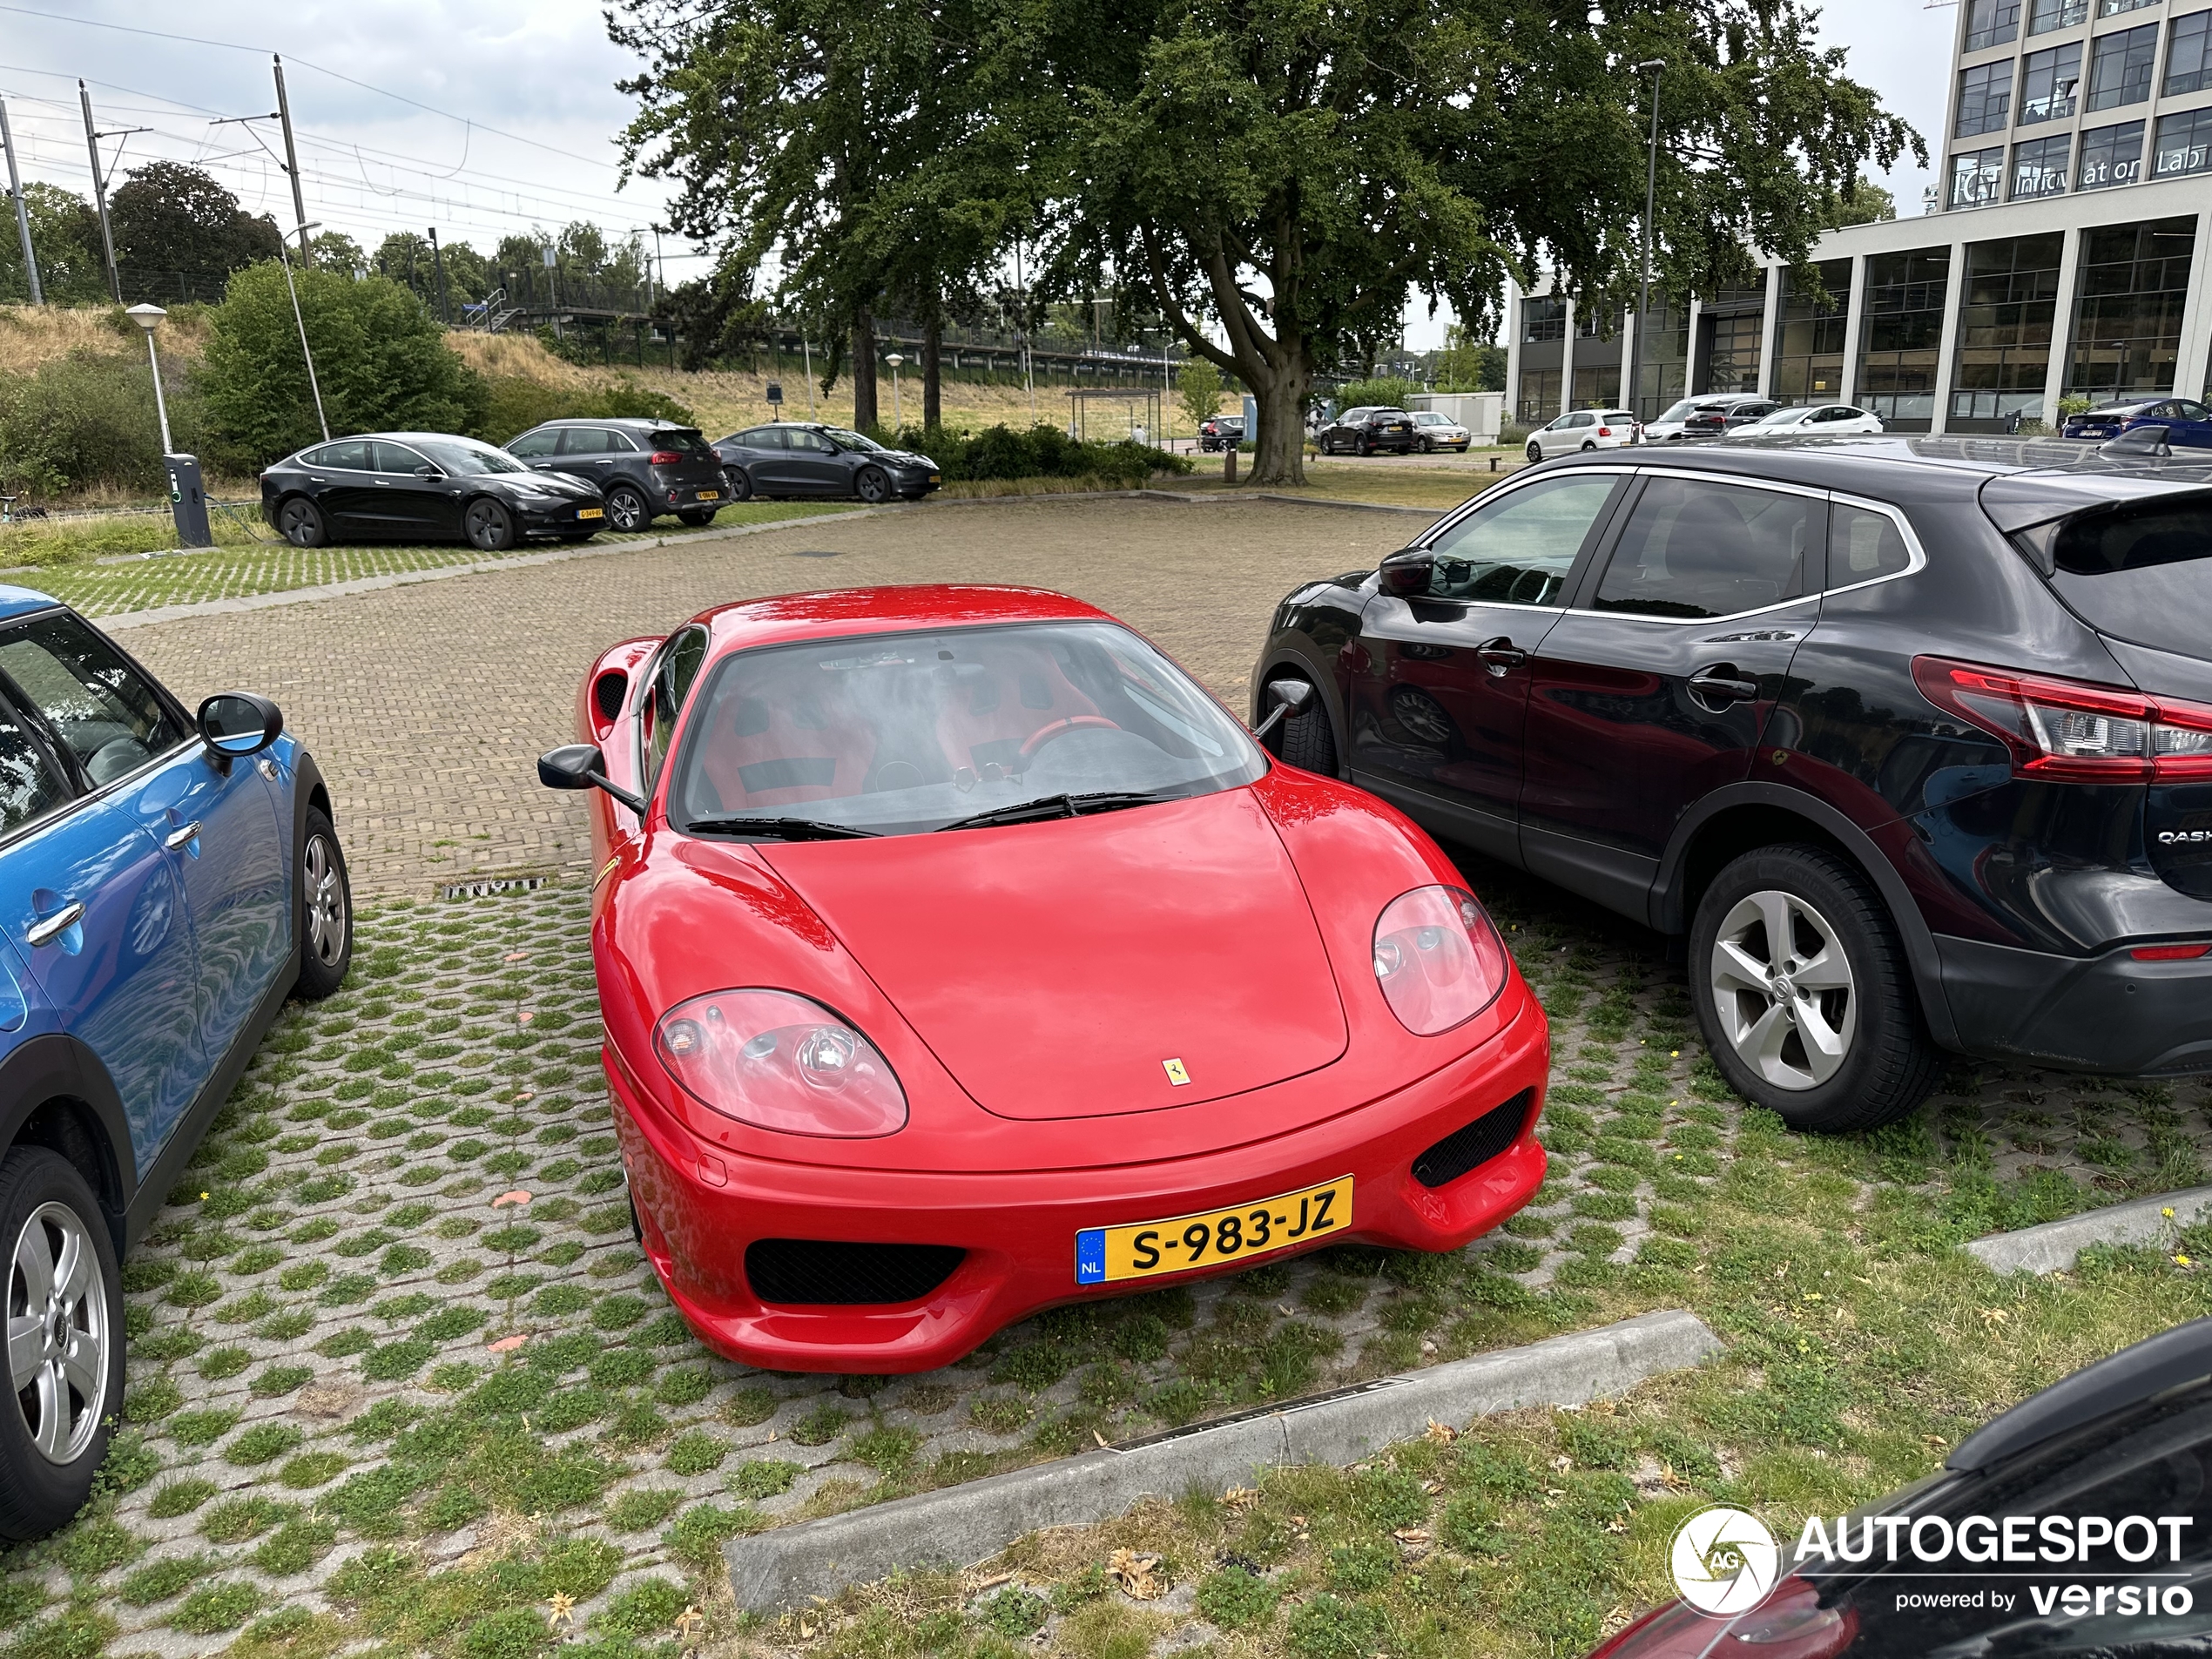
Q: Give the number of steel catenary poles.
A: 3